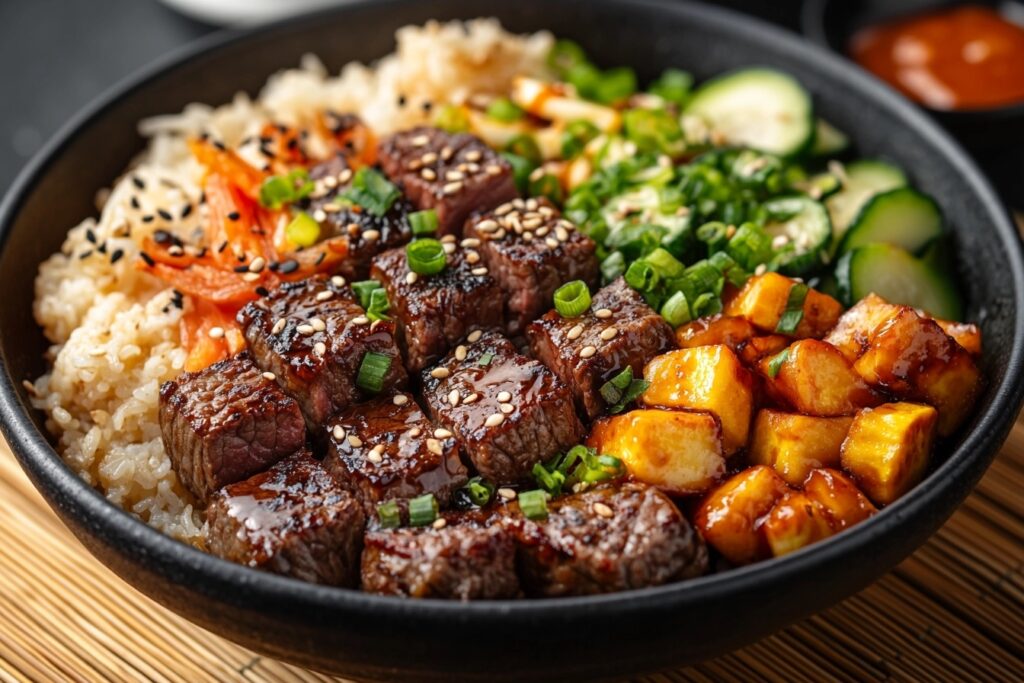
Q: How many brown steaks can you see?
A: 12